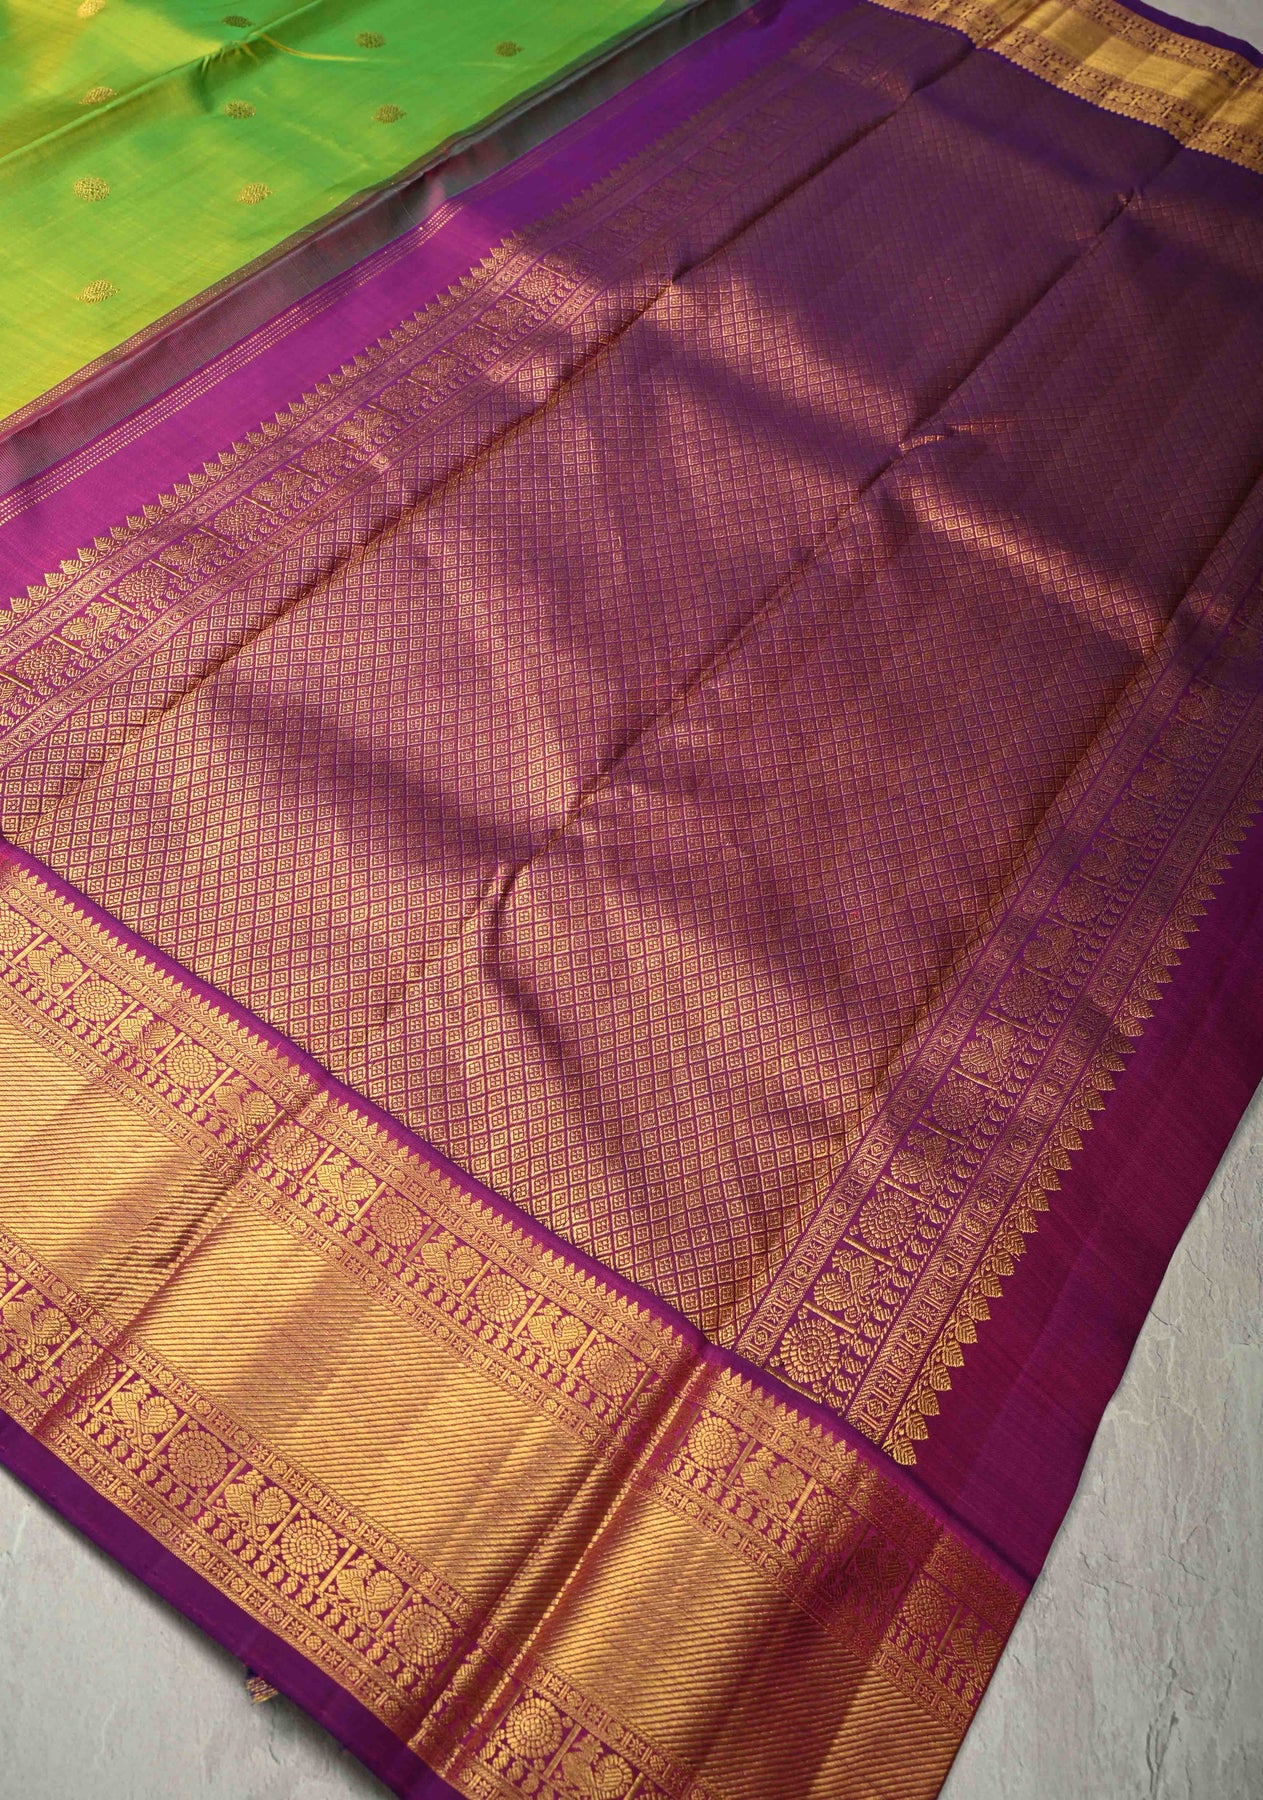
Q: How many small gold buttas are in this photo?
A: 10